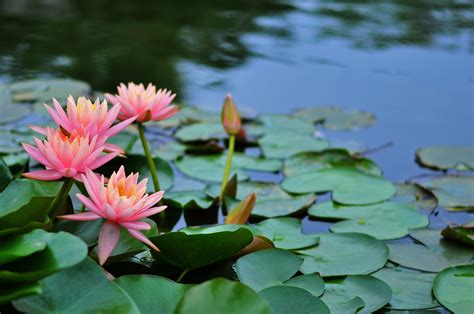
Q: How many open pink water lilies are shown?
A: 4